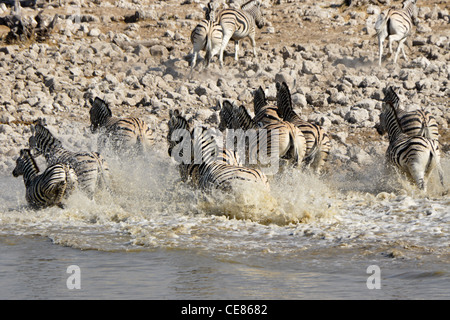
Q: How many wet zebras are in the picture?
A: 11